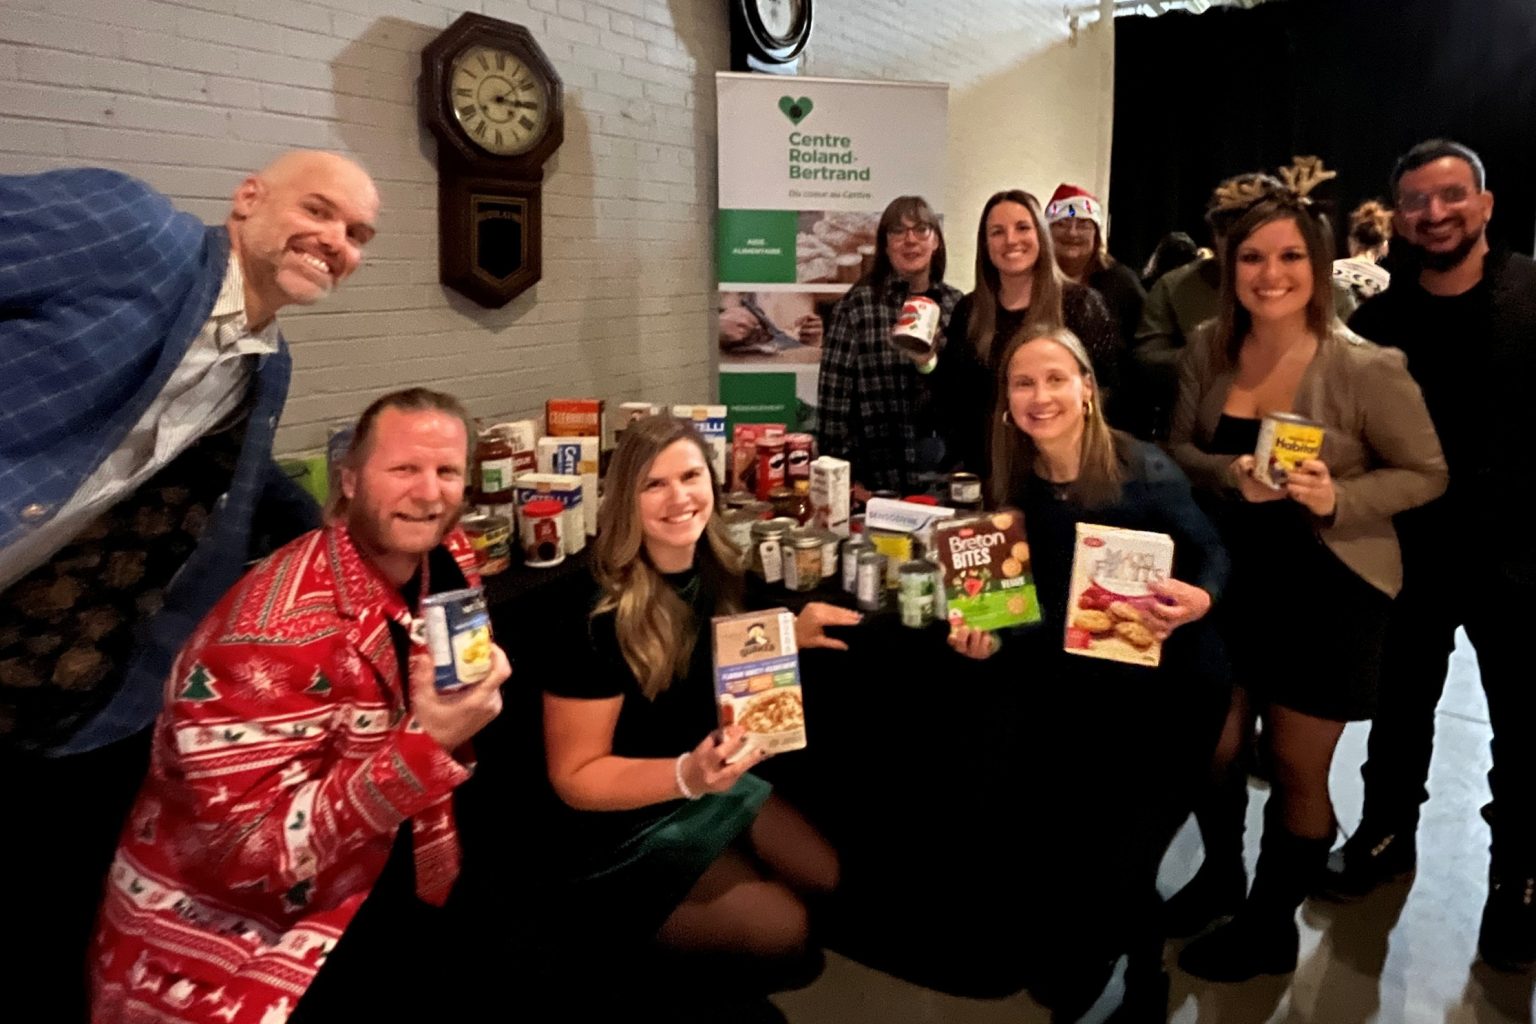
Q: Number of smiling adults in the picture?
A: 9